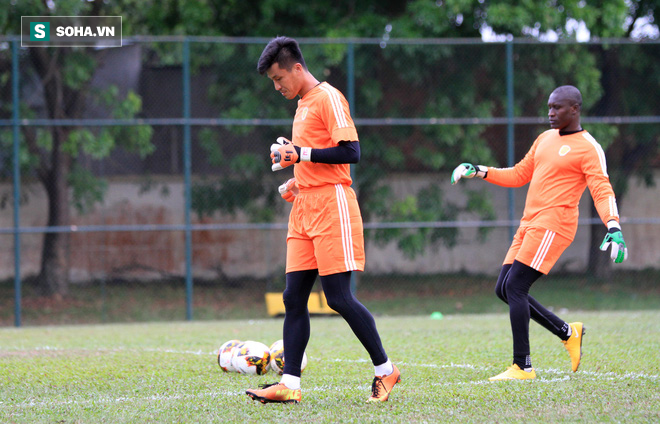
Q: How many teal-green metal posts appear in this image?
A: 4